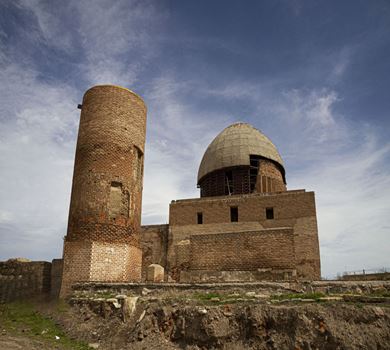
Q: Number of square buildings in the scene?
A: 1